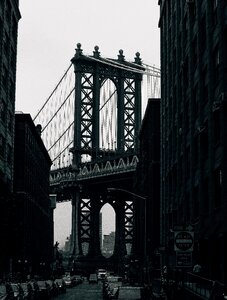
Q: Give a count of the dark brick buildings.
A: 4